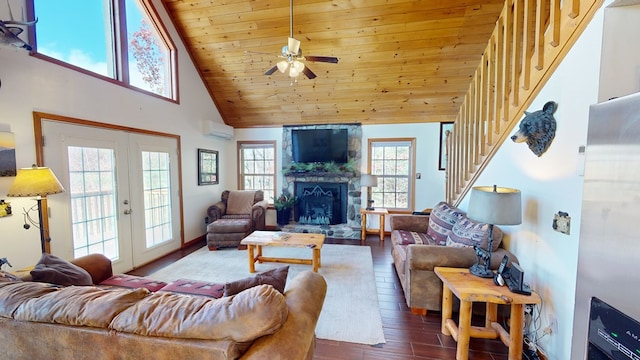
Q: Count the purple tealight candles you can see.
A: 0